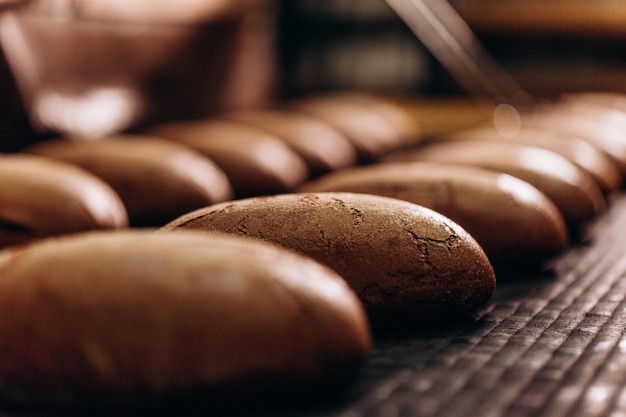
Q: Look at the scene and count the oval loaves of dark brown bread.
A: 12